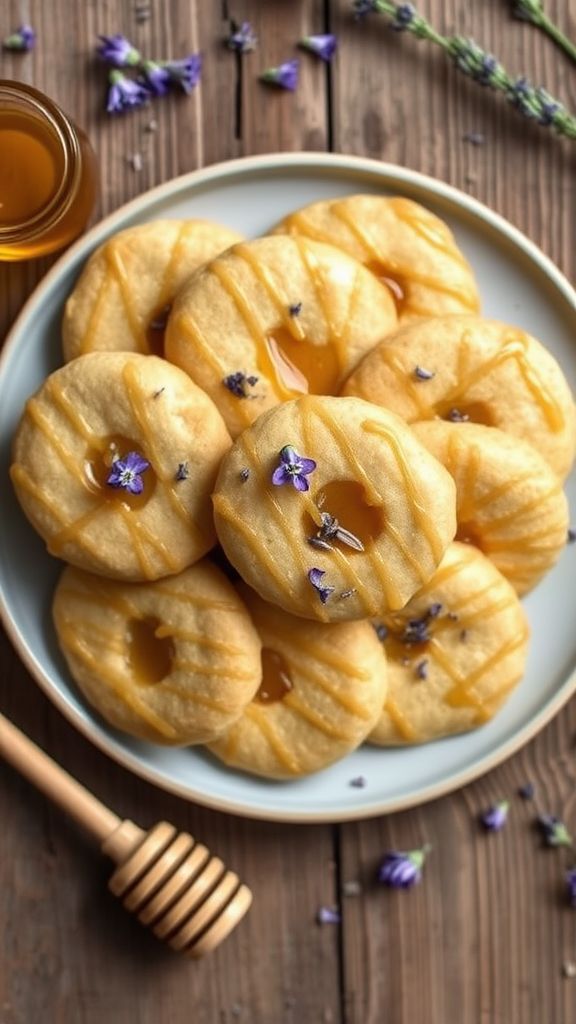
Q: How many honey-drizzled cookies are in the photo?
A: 10